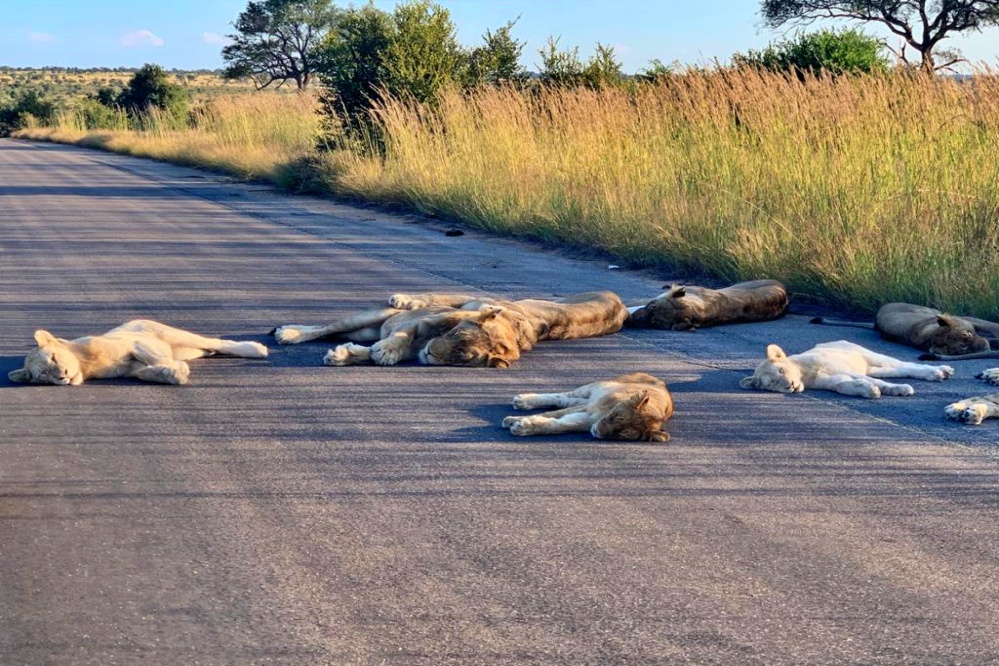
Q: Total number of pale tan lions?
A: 2